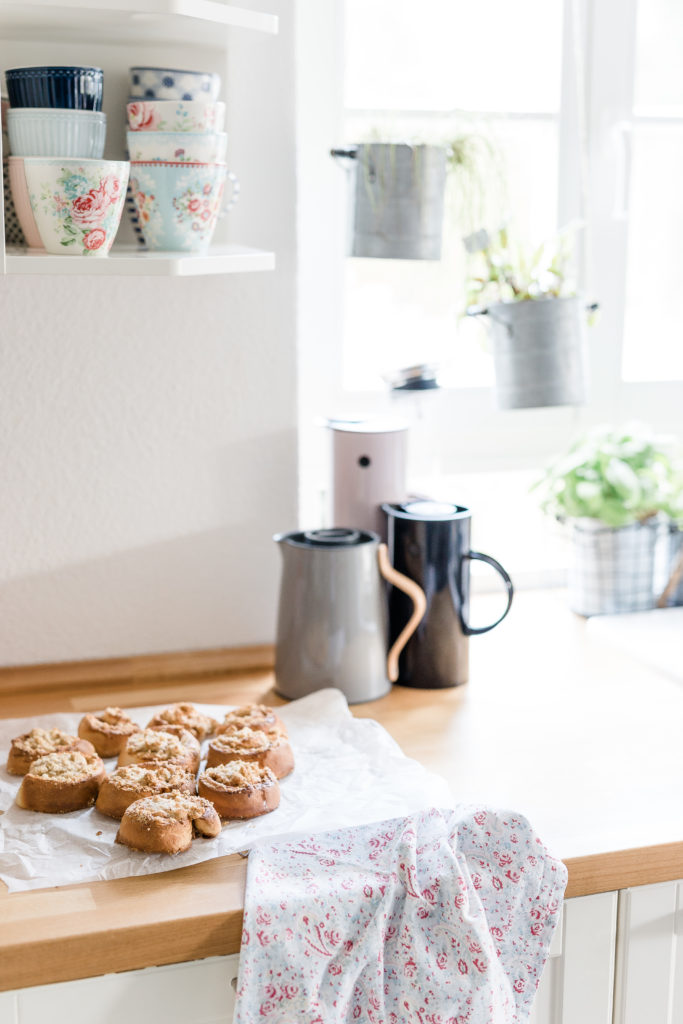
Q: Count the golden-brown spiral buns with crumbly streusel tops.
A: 10